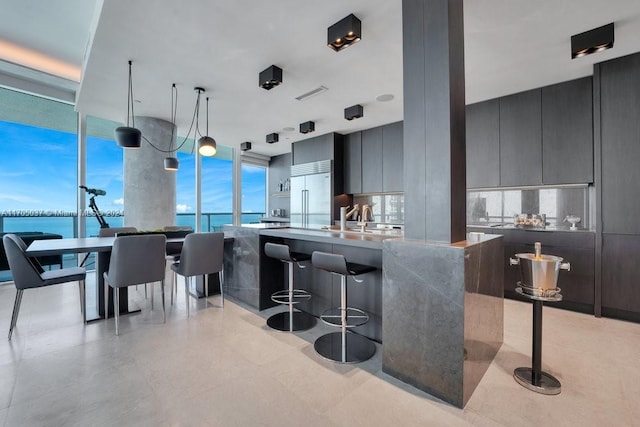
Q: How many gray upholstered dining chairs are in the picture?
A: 5